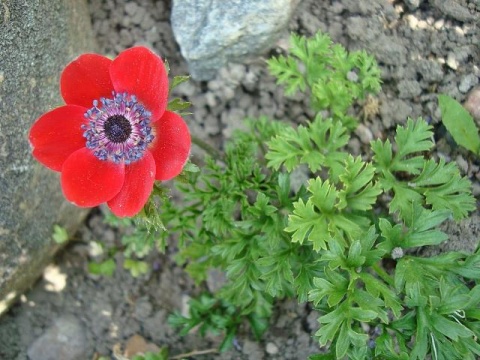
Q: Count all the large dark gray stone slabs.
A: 1